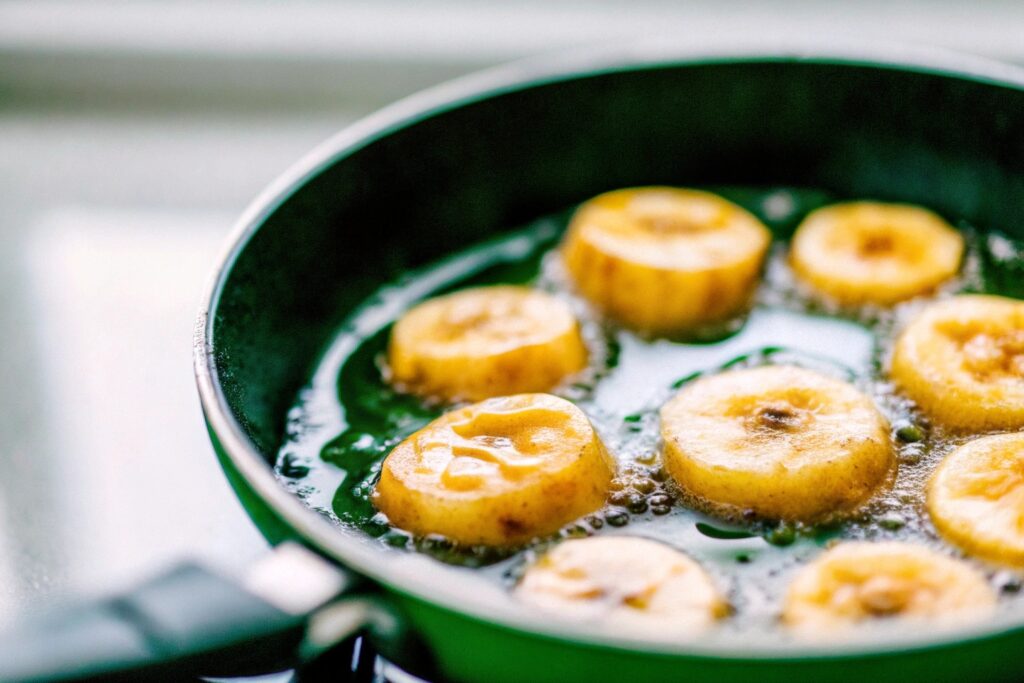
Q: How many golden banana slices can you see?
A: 9